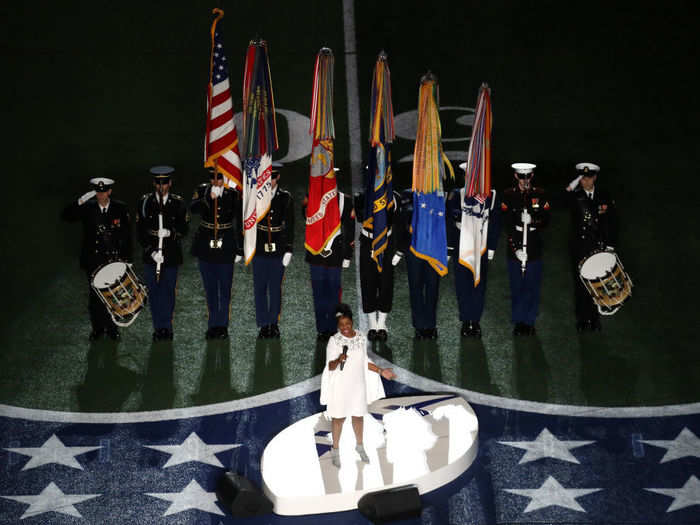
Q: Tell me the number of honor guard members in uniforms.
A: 10